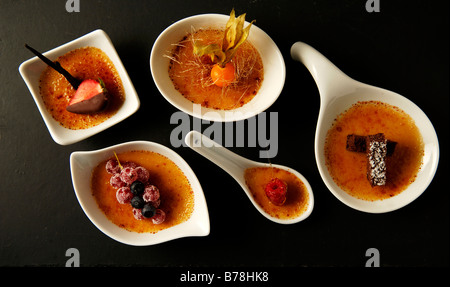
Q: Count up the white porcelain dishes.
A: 5